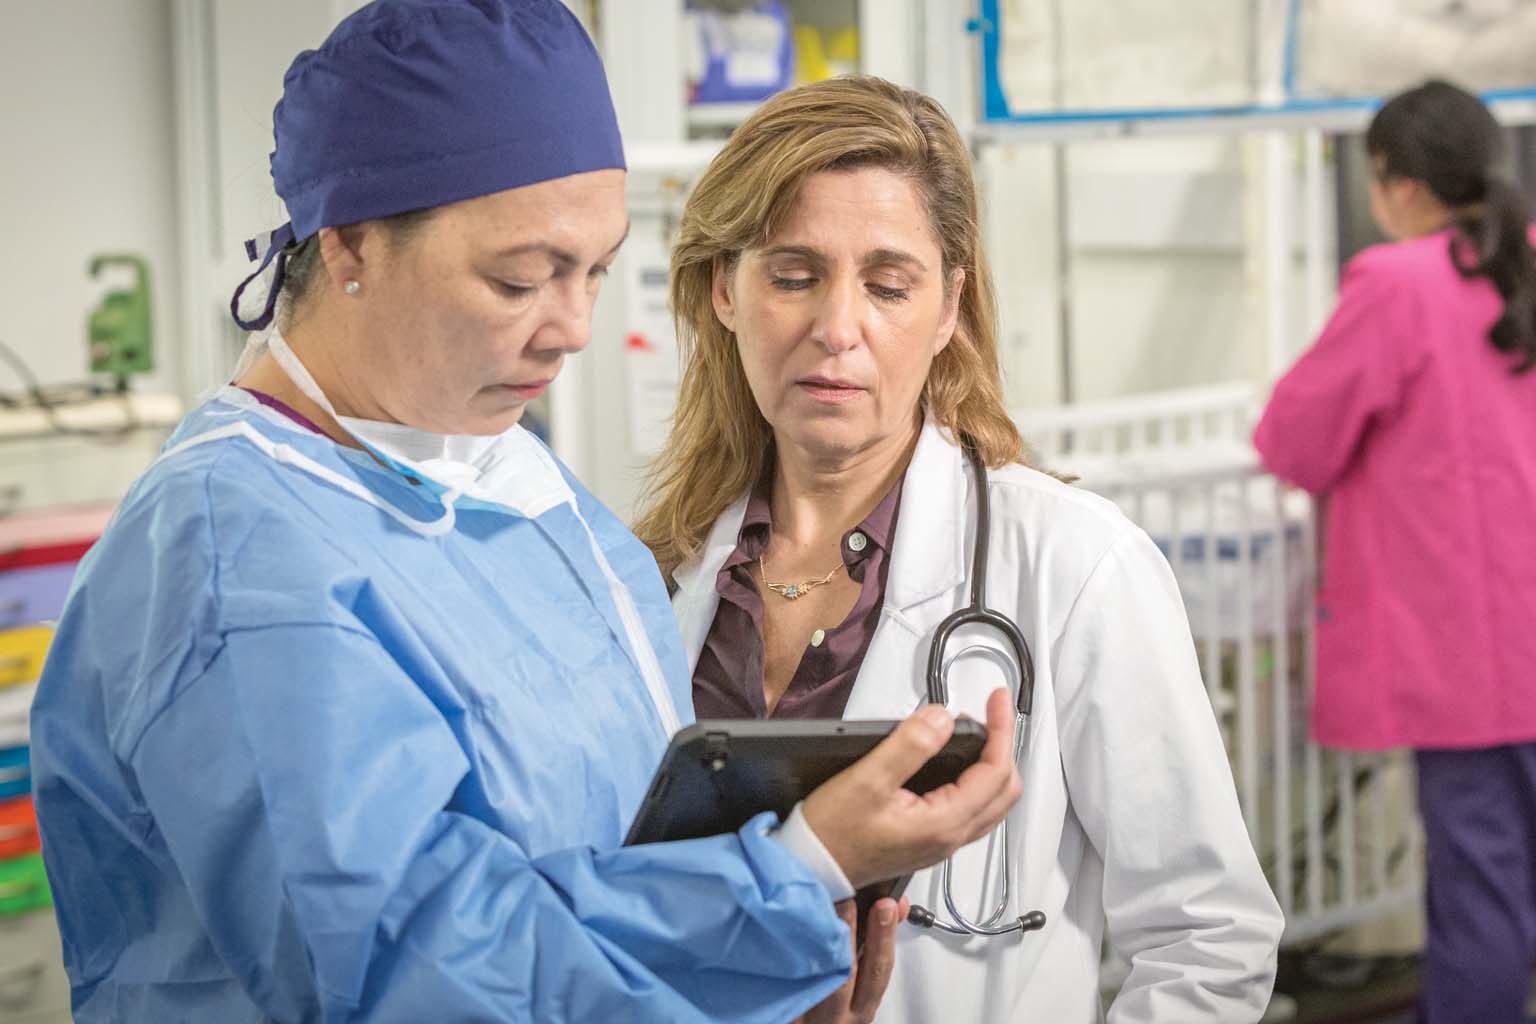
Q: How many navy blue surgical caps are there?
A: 1